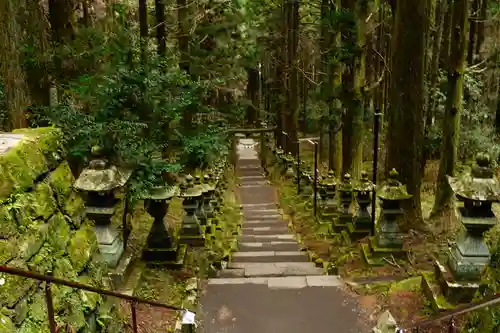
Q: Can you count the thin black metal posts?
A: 3